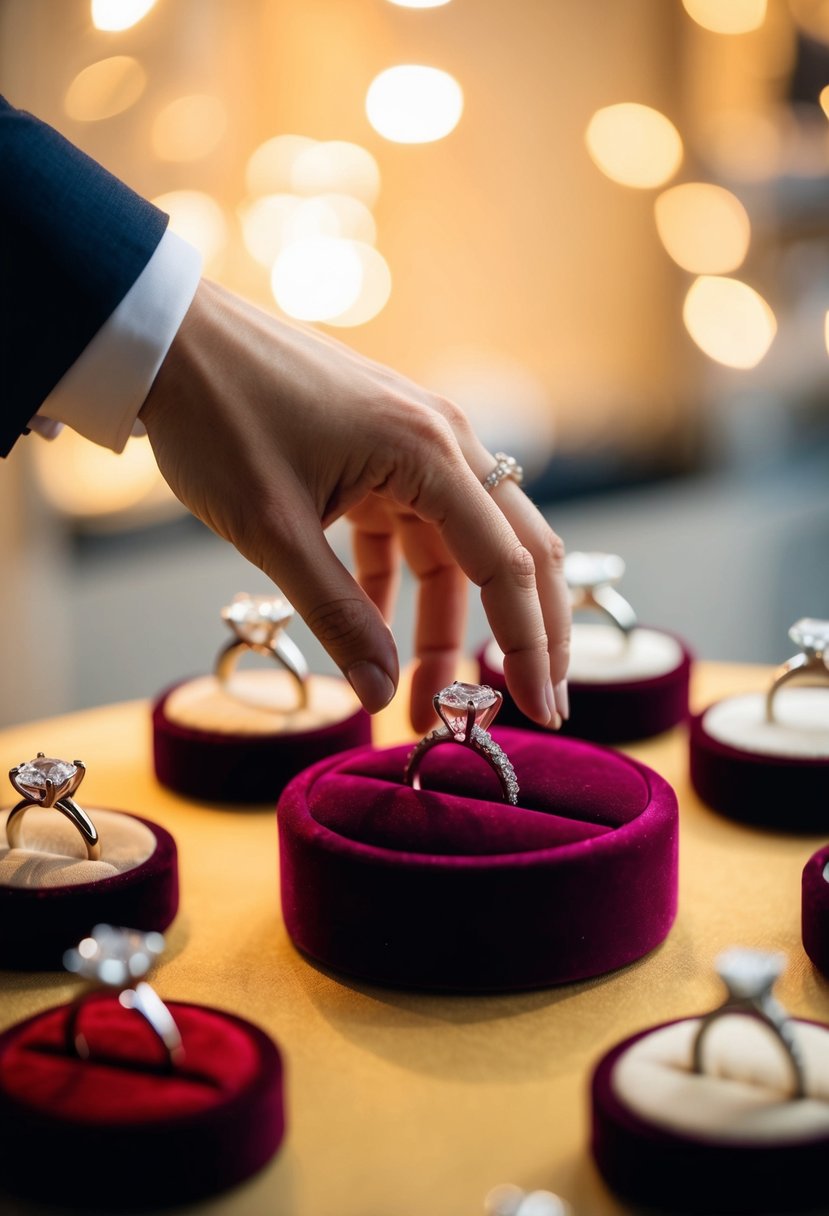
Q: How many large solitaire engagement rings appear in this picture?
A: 7